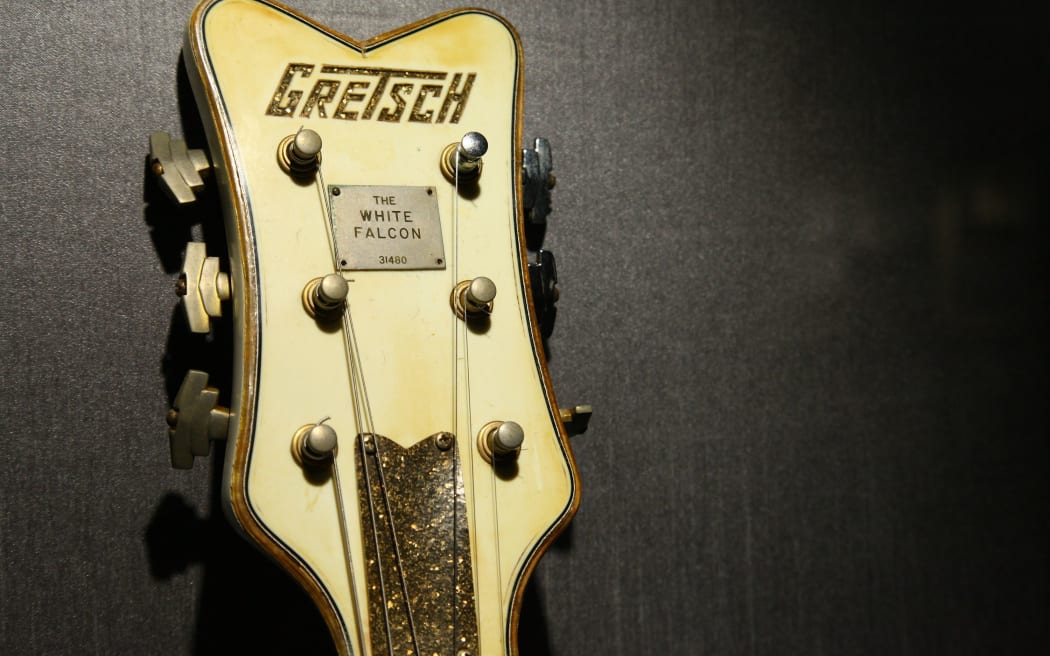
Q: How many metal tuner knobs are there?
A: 6